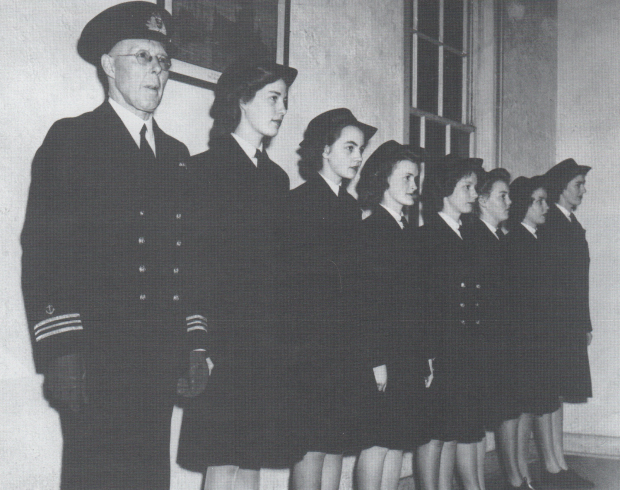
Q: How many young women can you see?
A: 7